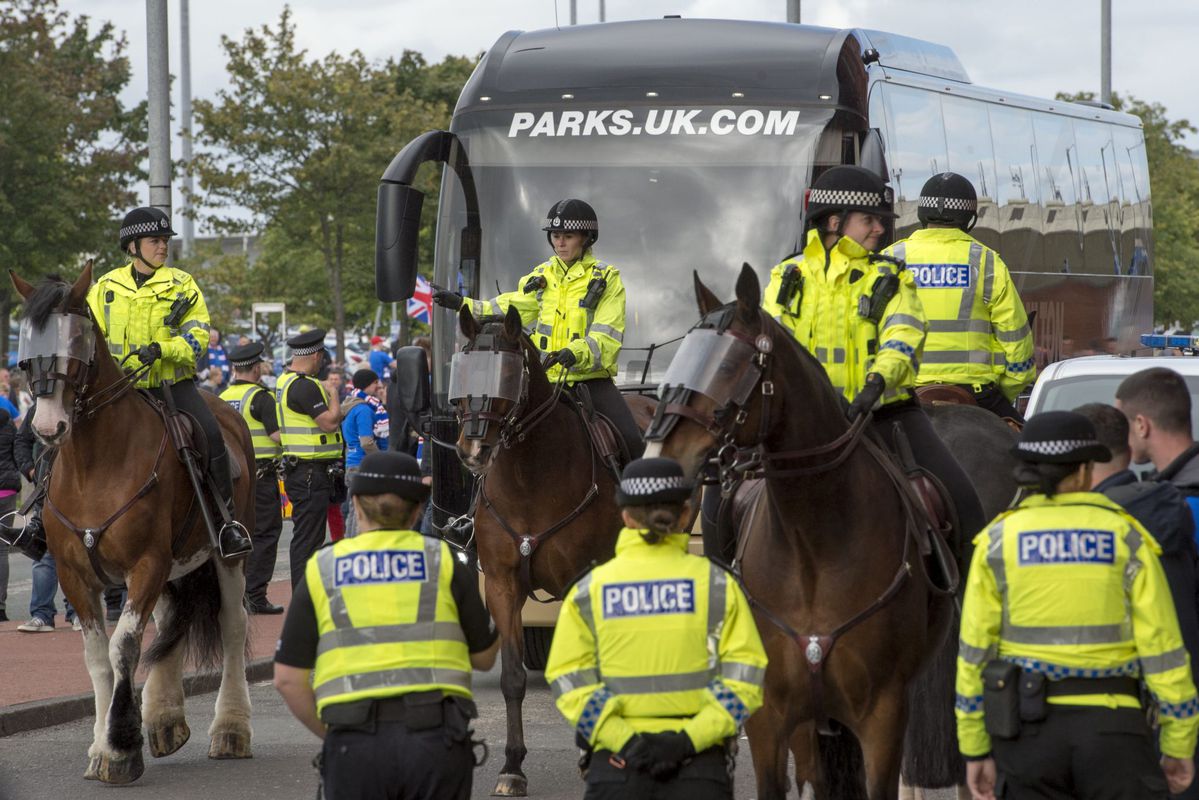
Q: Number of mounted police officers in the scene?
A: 4